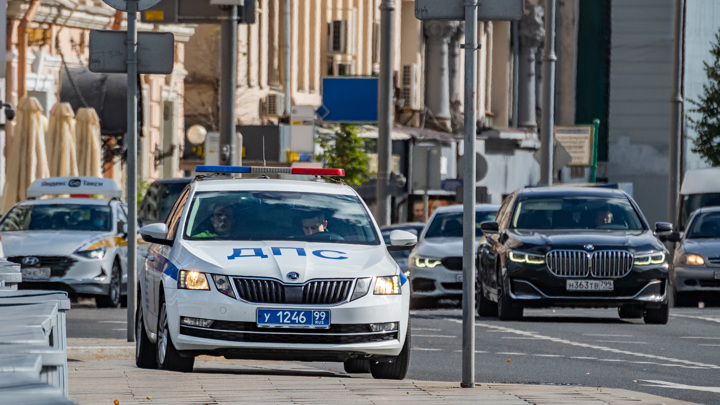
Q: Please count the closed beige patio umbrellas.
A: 3